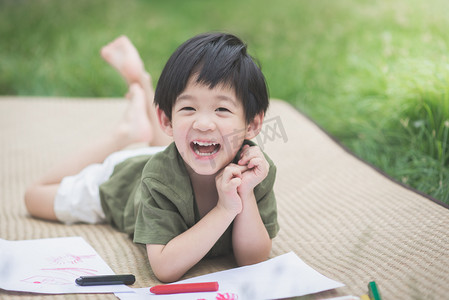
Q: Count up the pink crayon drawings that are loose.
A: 2